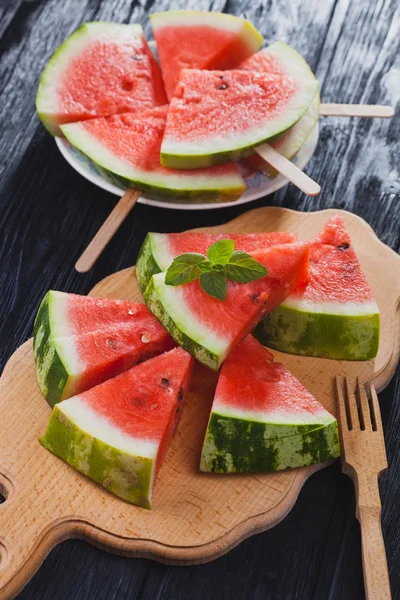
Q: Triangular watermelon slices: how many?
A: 11